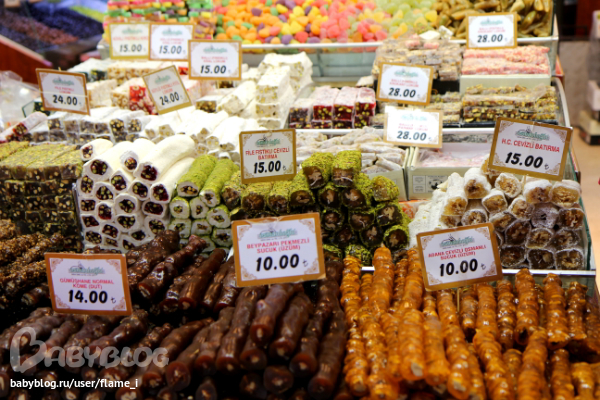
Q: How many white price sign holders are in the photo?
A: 13